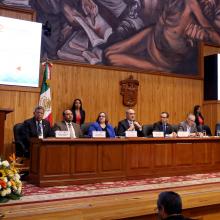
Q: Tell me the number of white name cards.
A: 5